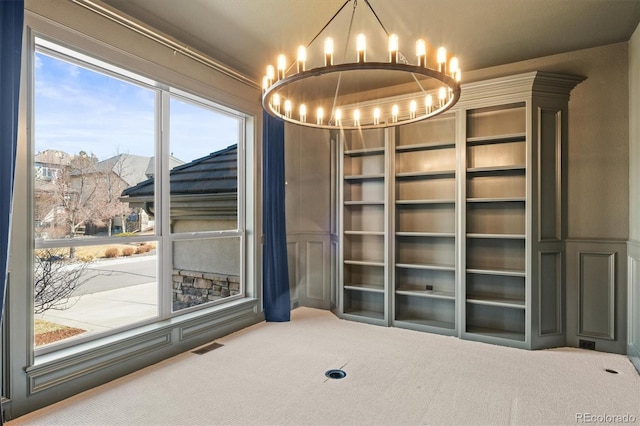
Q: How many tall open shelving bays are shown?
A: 3